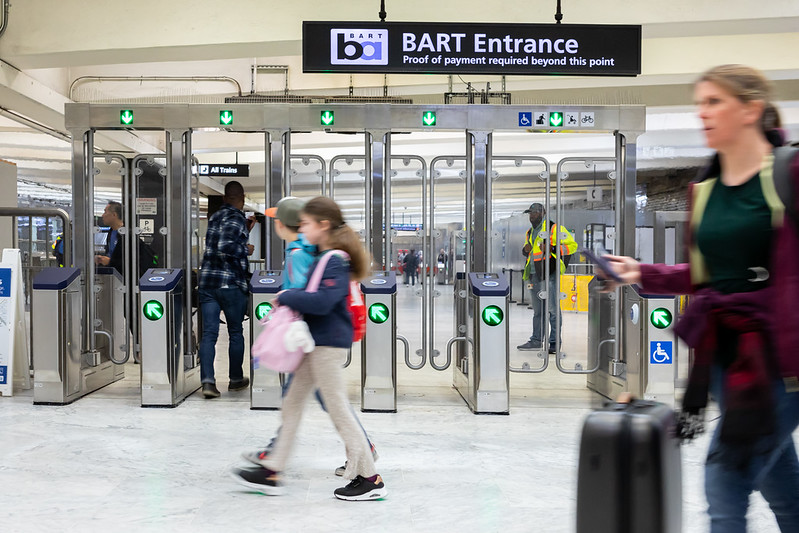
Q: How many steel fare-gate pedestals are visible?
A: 6